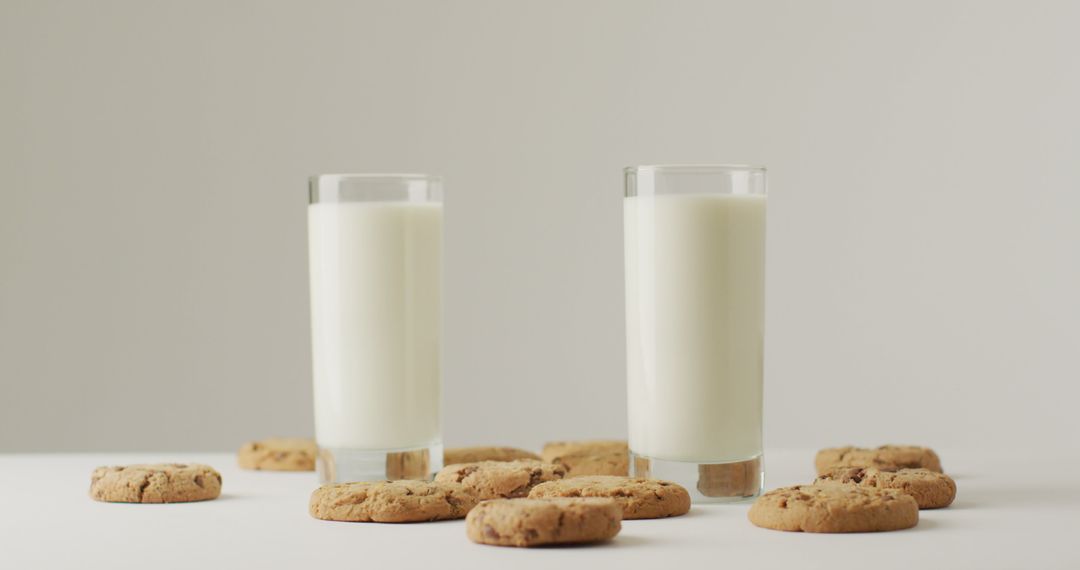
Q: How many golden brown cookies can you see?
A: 11